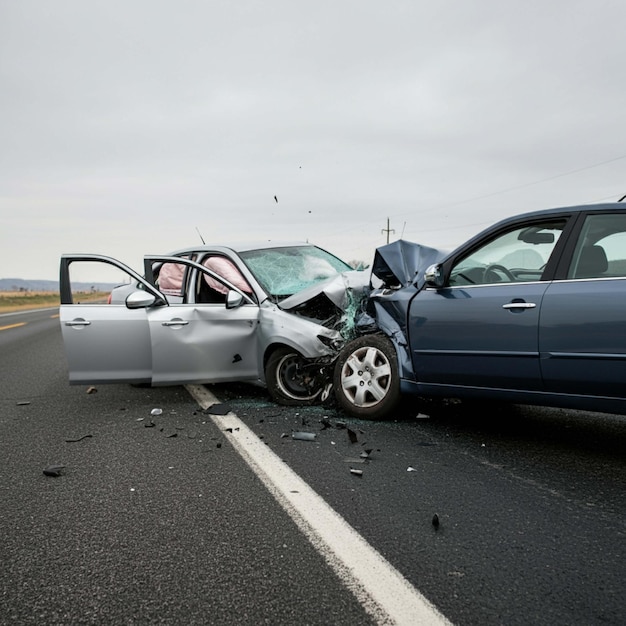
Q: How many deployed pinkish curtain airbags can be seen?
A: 2